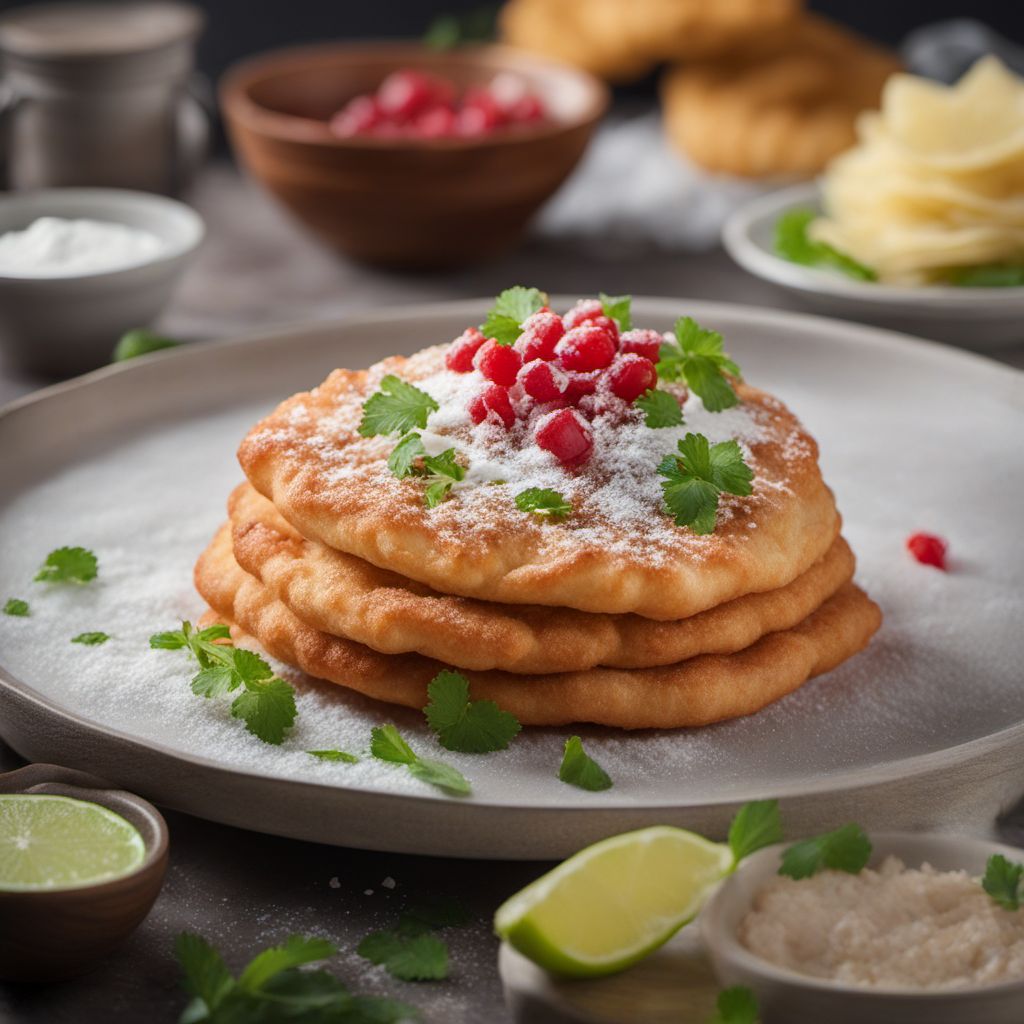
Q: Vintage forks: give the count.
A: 0